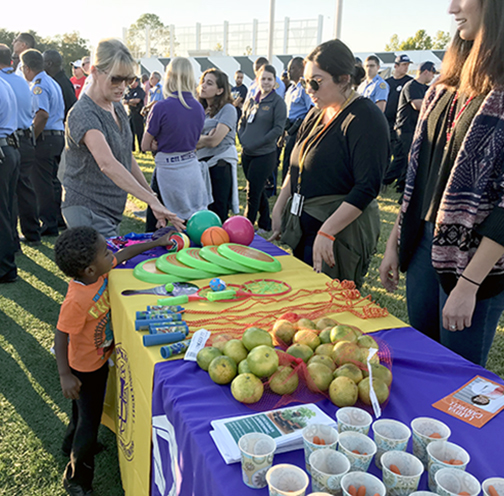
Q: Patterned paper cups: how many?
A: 15